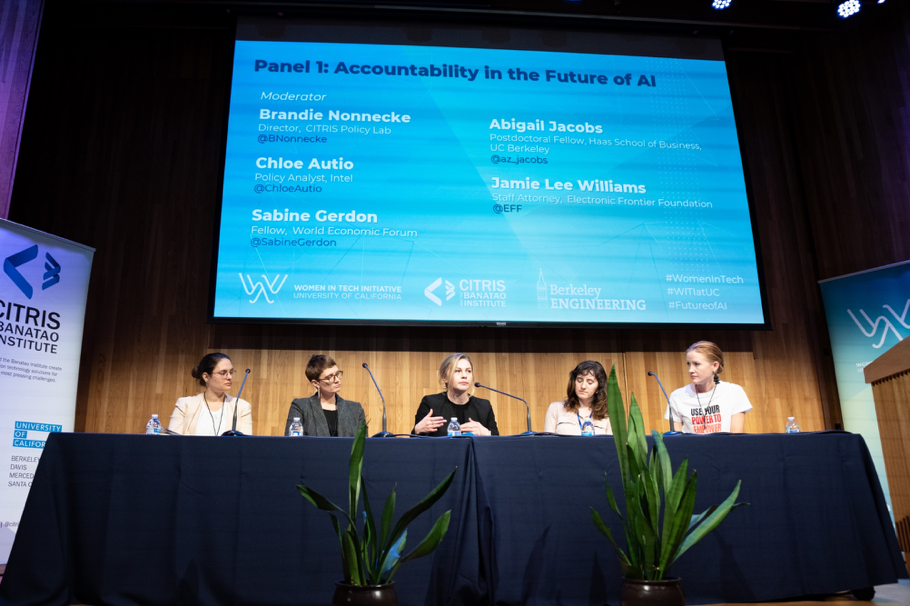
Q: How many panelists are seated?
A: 5